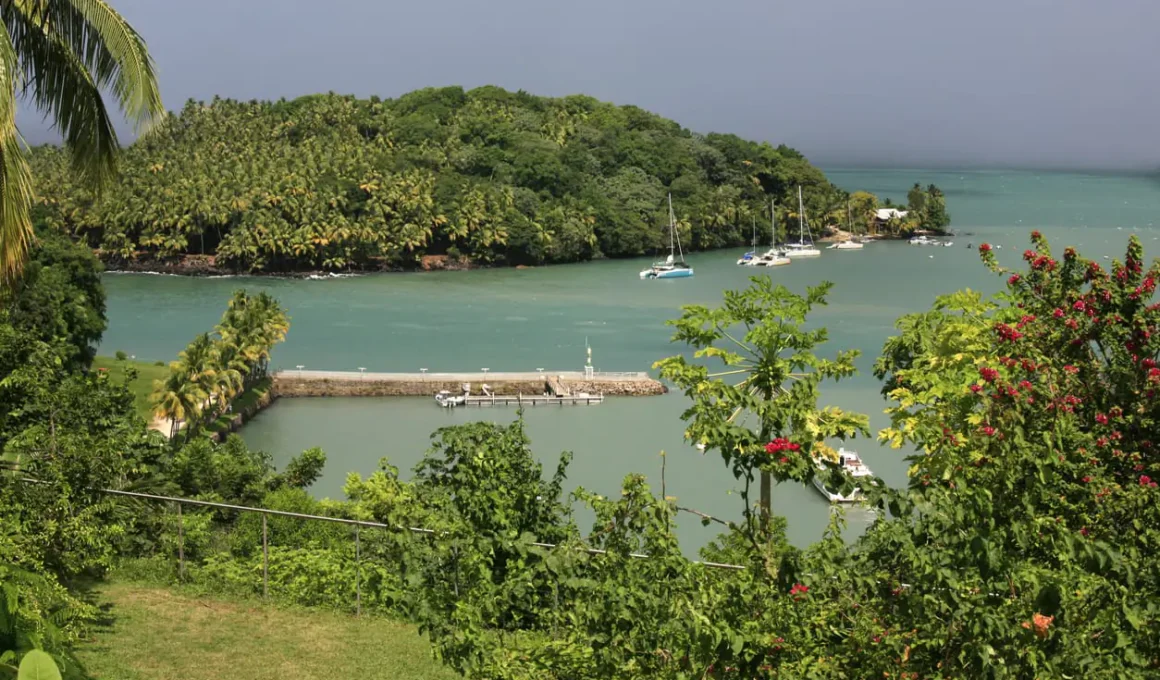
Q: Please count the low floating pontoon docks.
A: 1